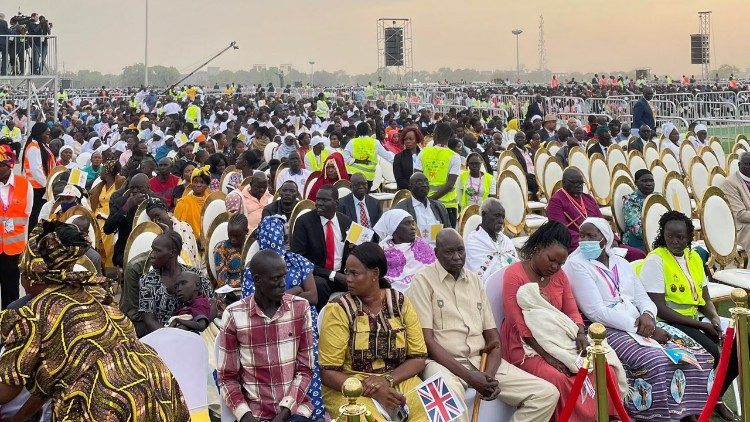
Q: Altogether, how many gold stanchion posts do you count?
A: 3